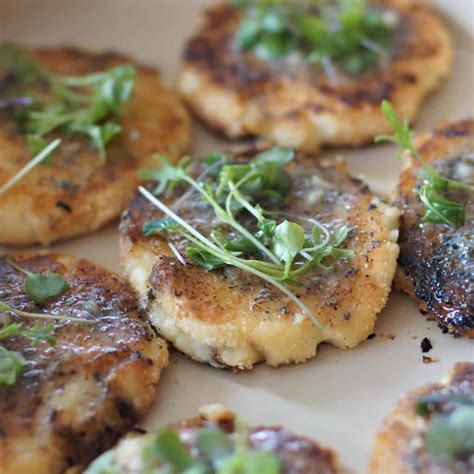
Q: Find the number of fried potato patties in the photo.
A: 7